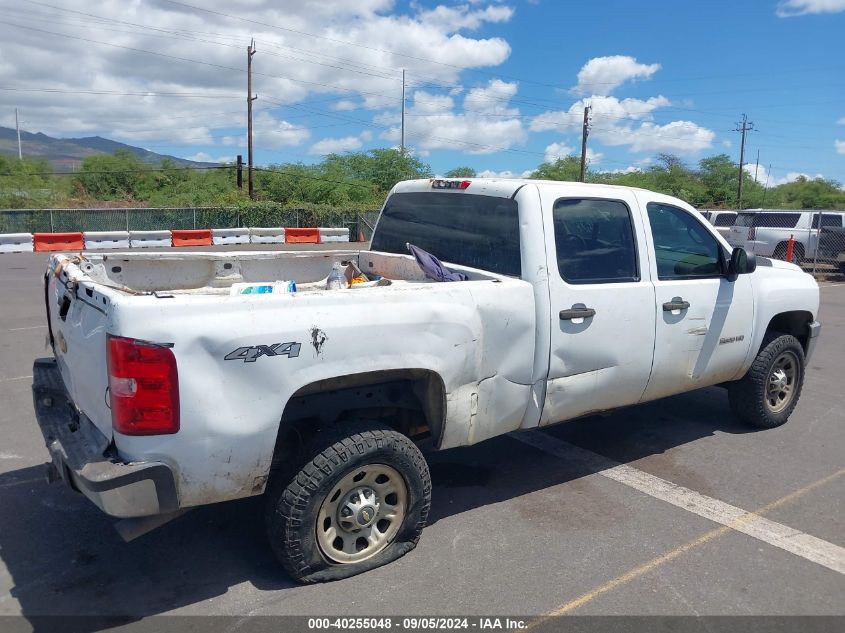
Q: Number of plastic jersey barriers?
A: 9